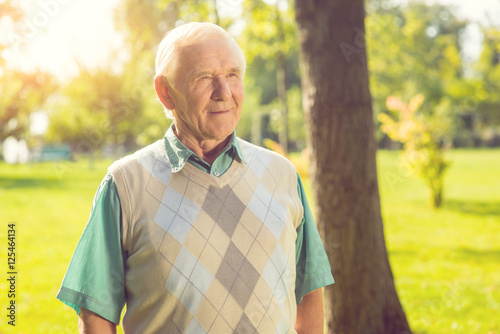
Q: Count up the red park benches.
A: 0